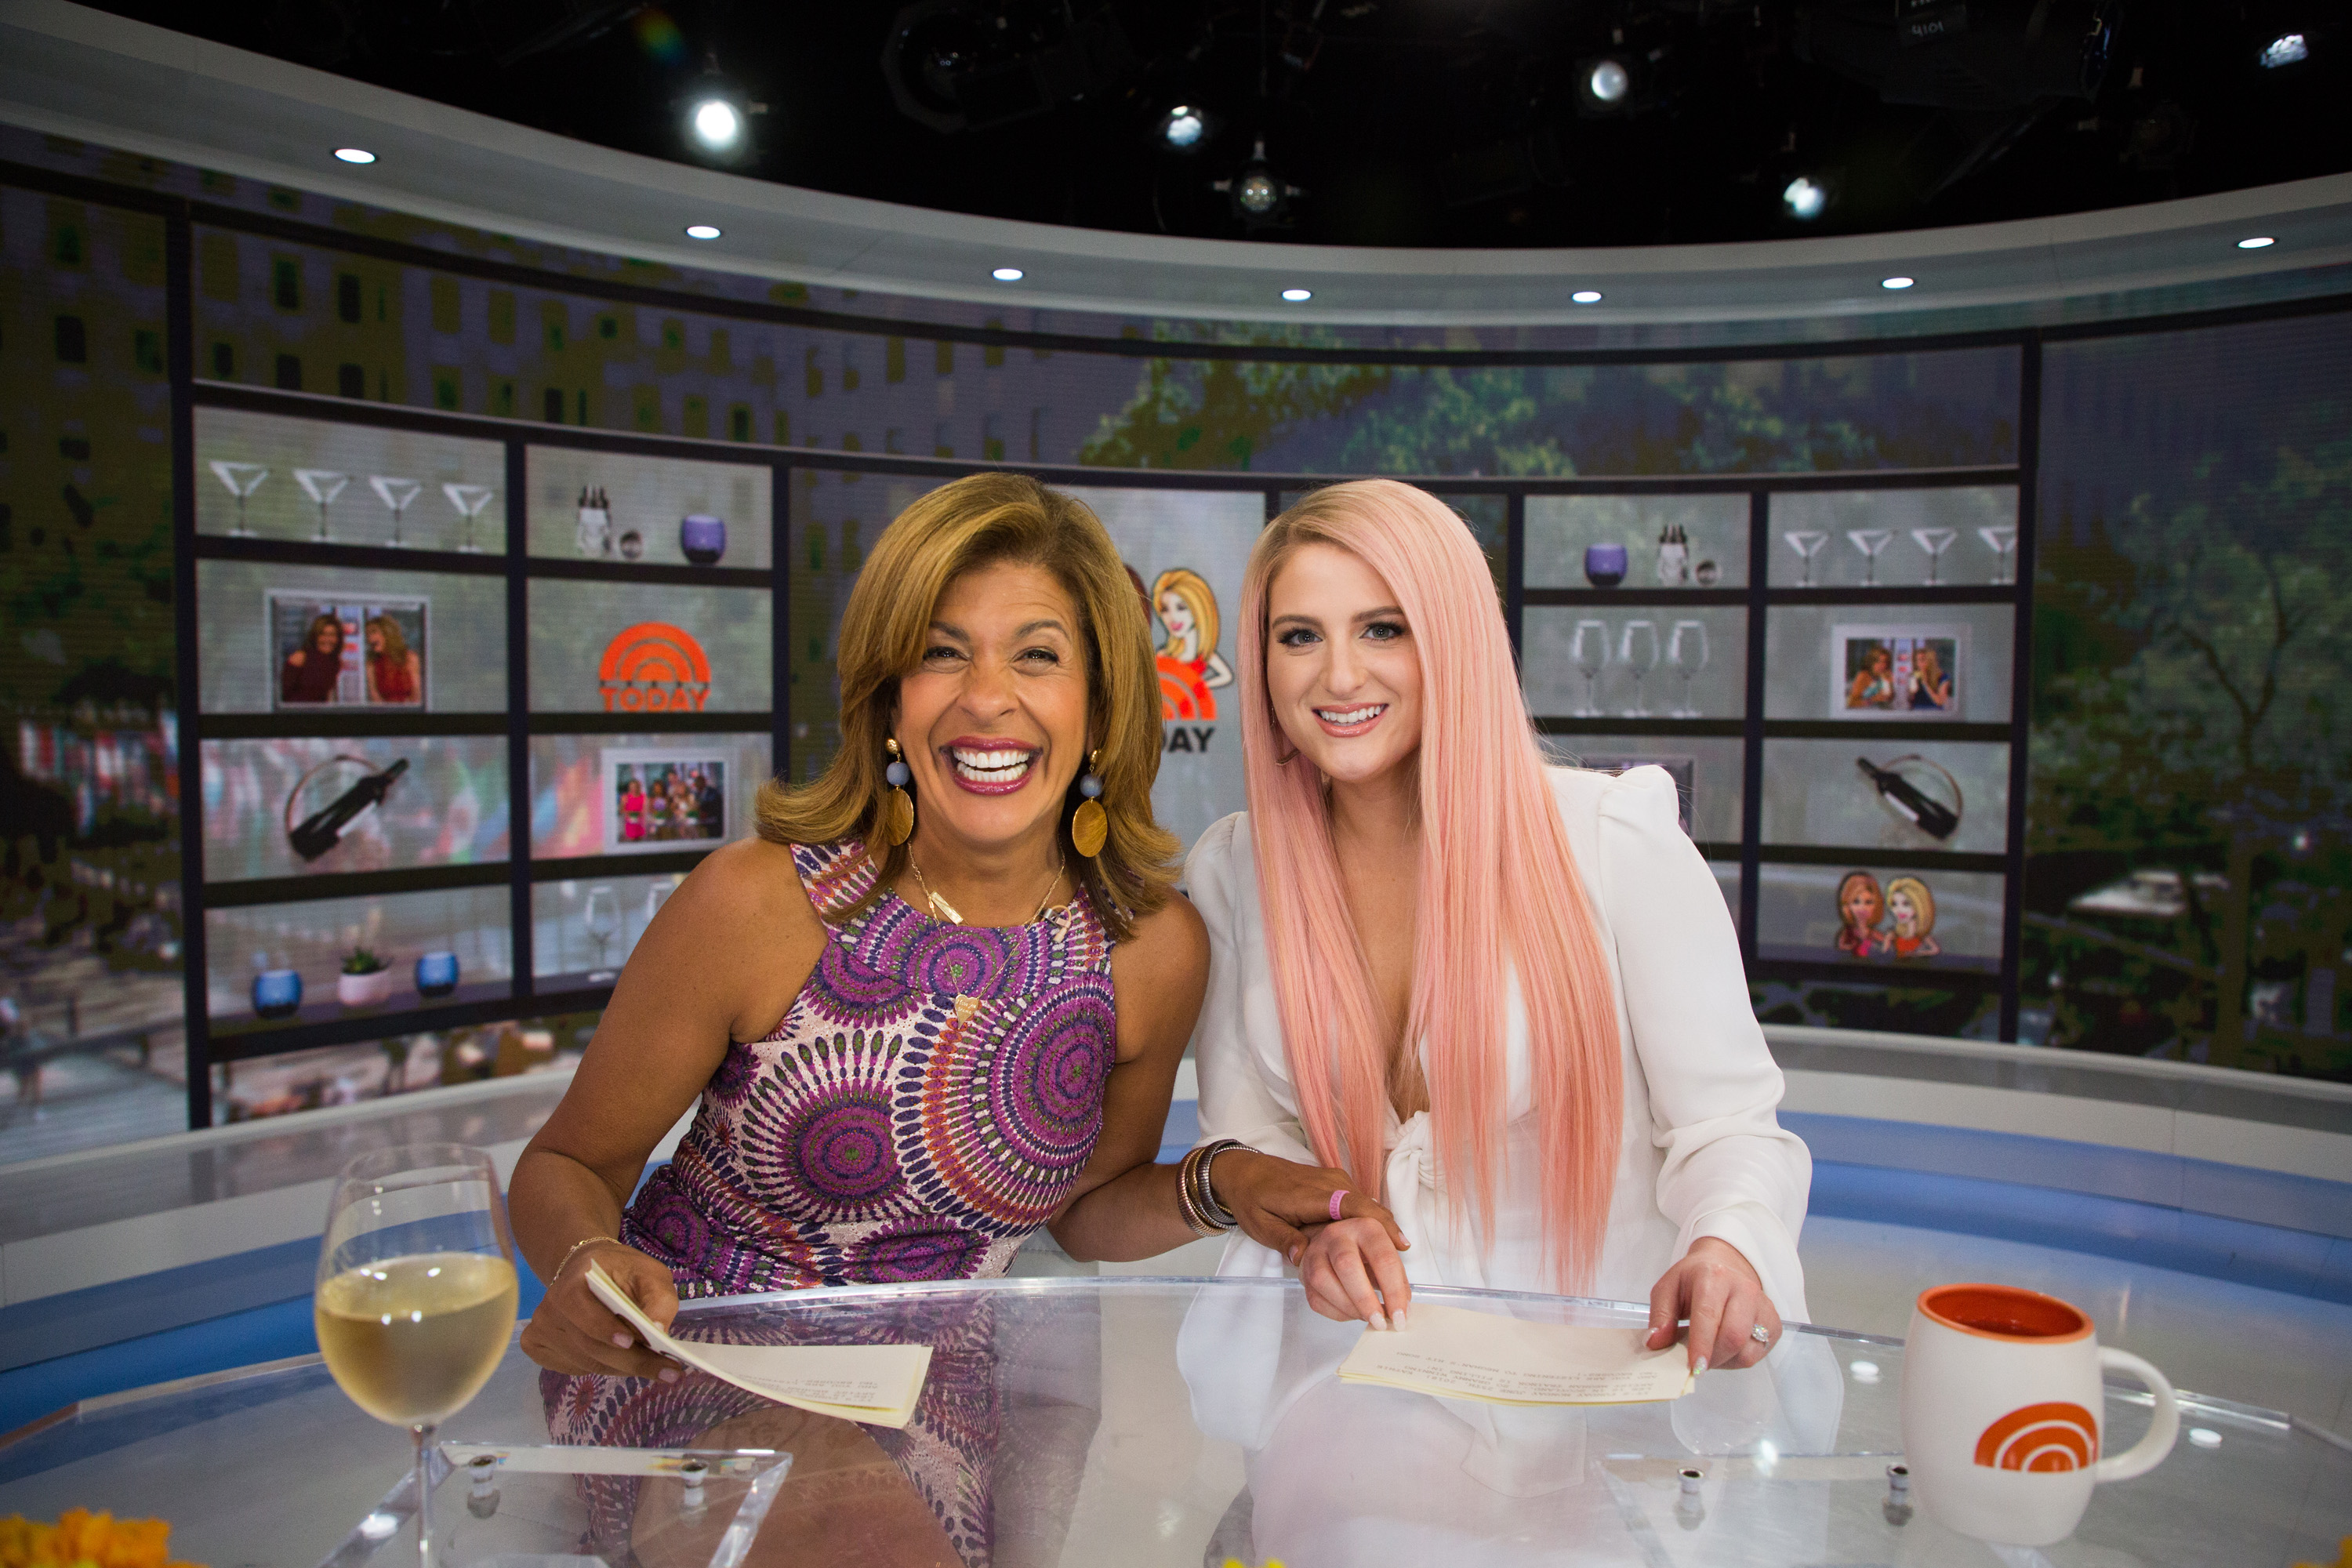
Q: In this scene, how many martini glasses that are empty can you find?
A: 8